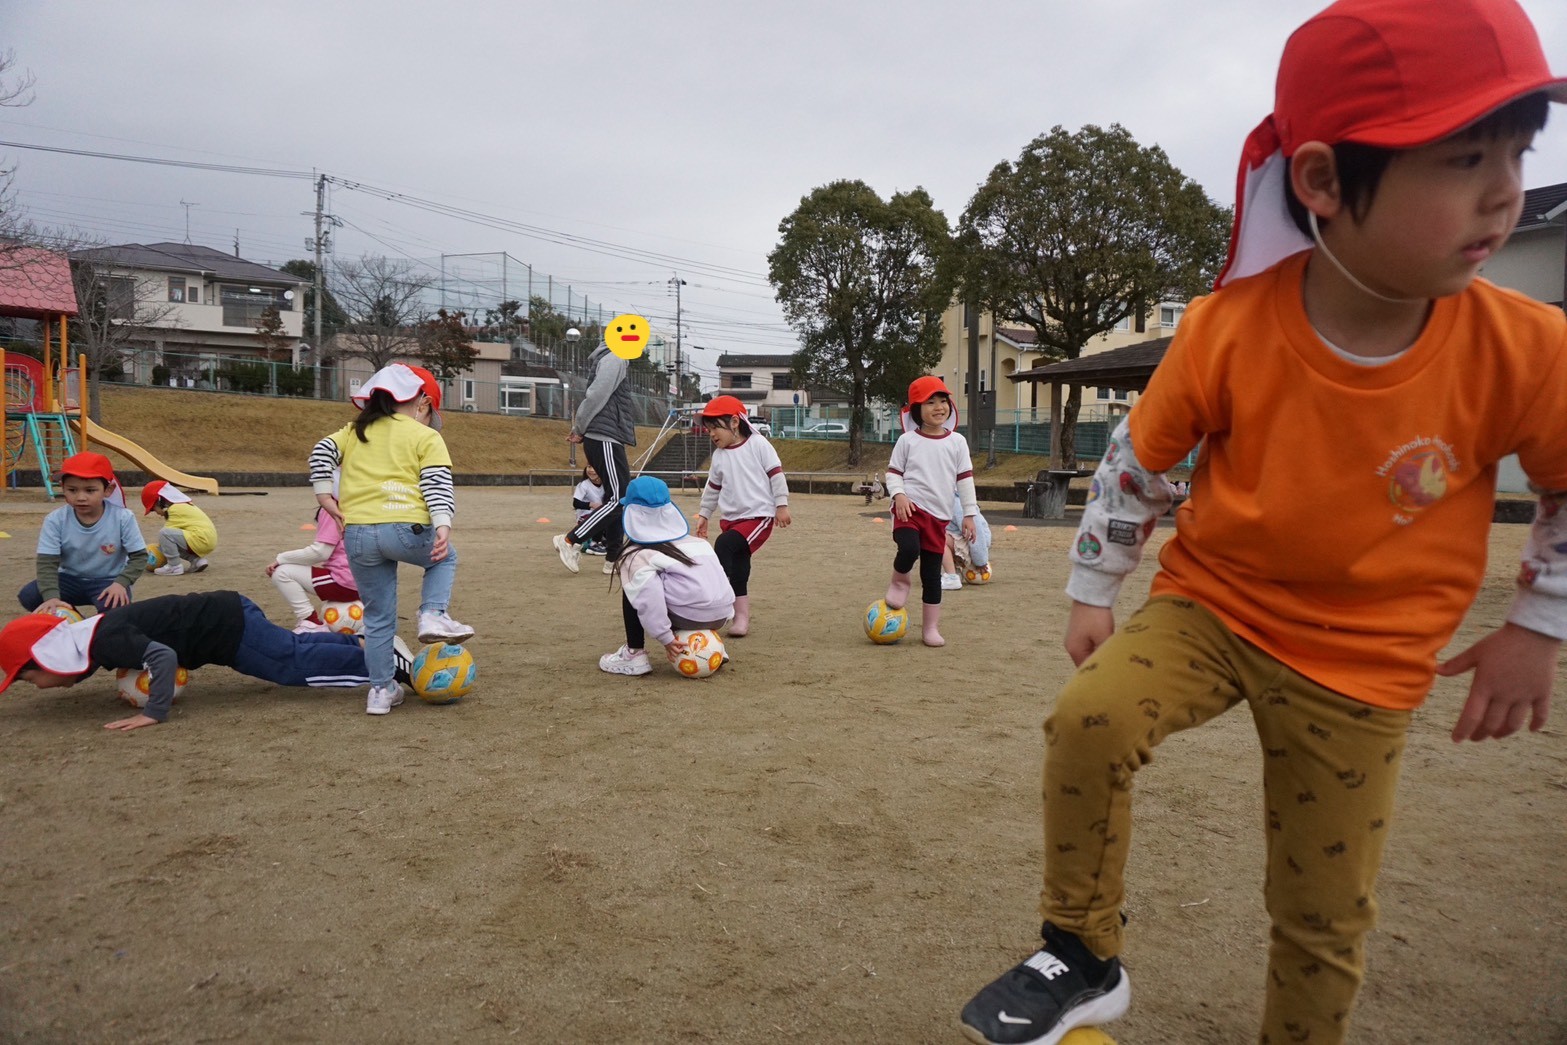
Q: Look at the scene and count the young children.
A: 11